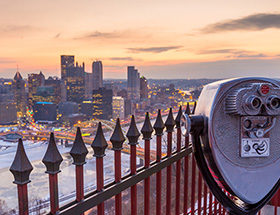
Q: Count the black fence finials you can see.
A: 12